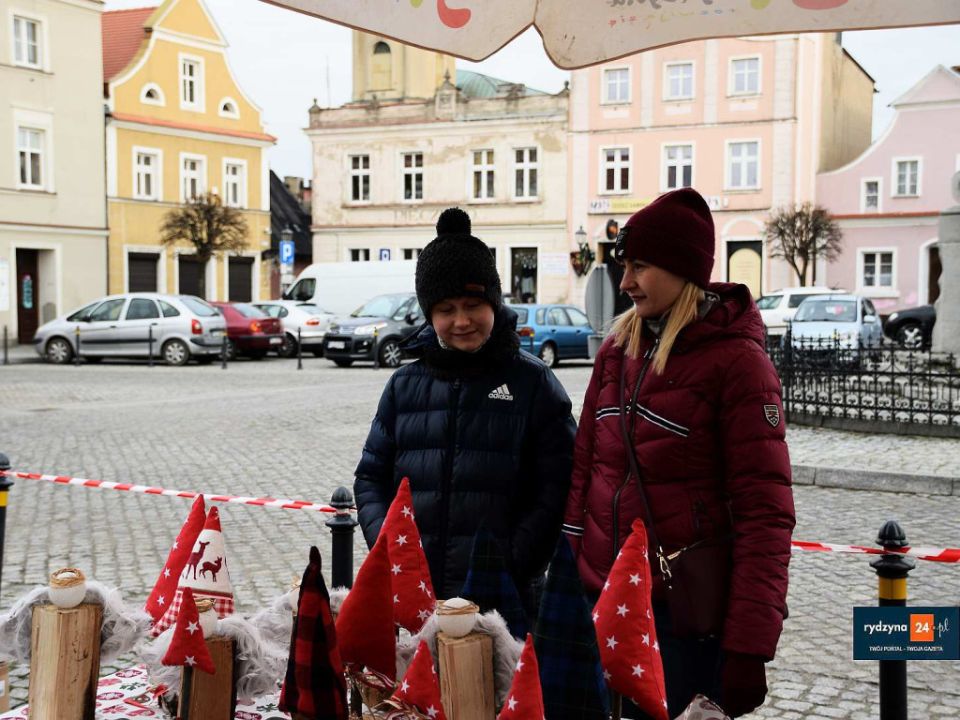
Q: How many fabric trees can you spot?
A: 11